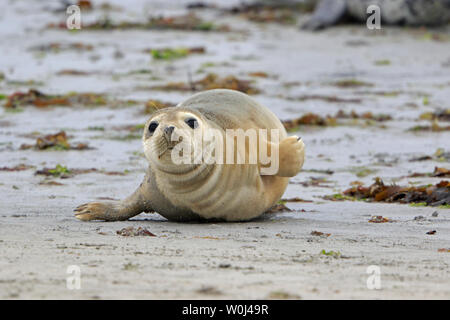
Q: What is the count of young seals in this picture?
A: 1